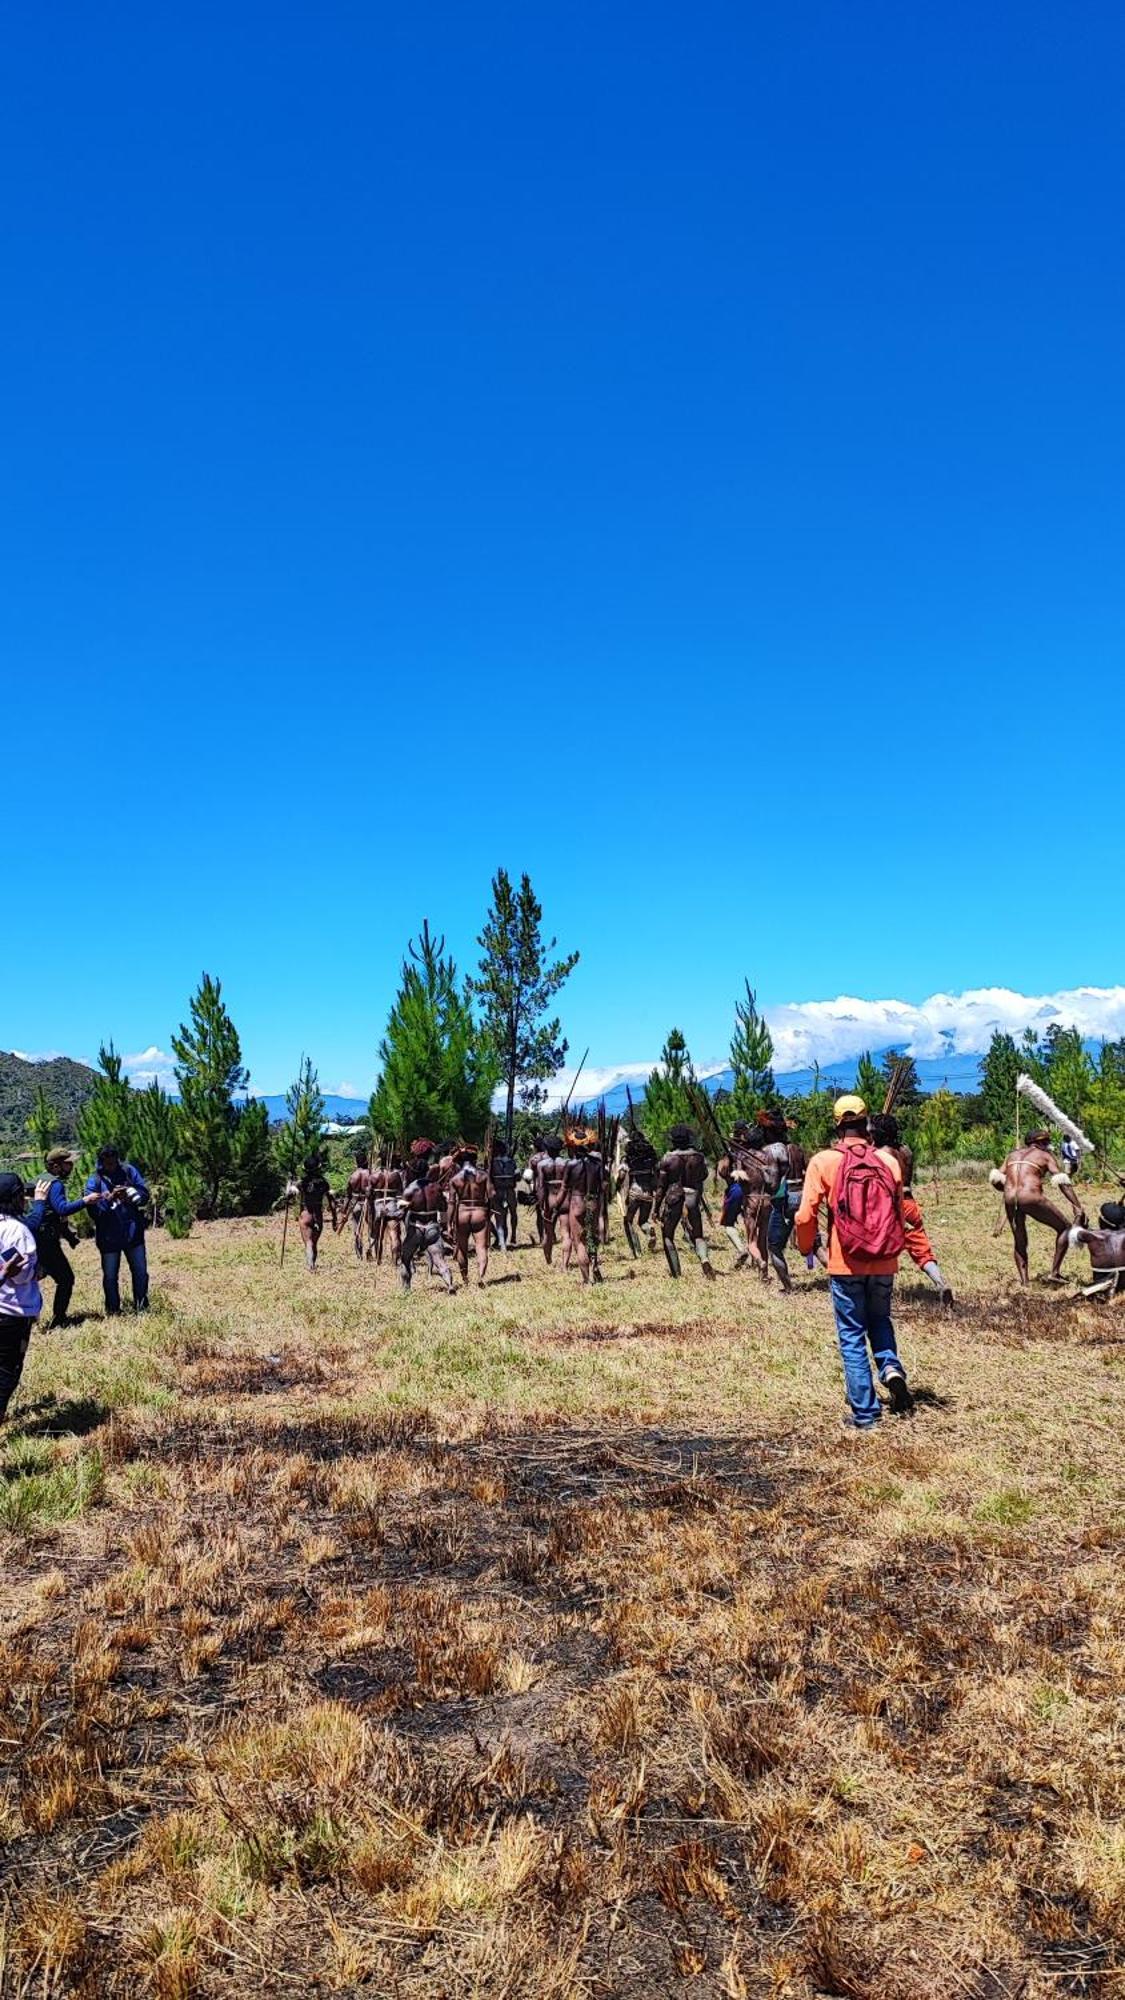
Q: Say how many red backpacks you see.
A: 1